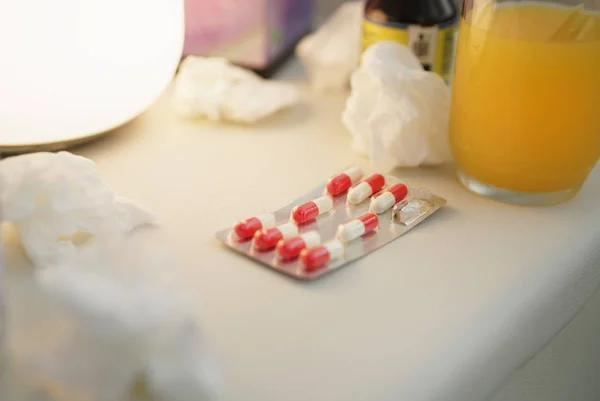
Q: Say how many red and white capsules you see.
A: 9